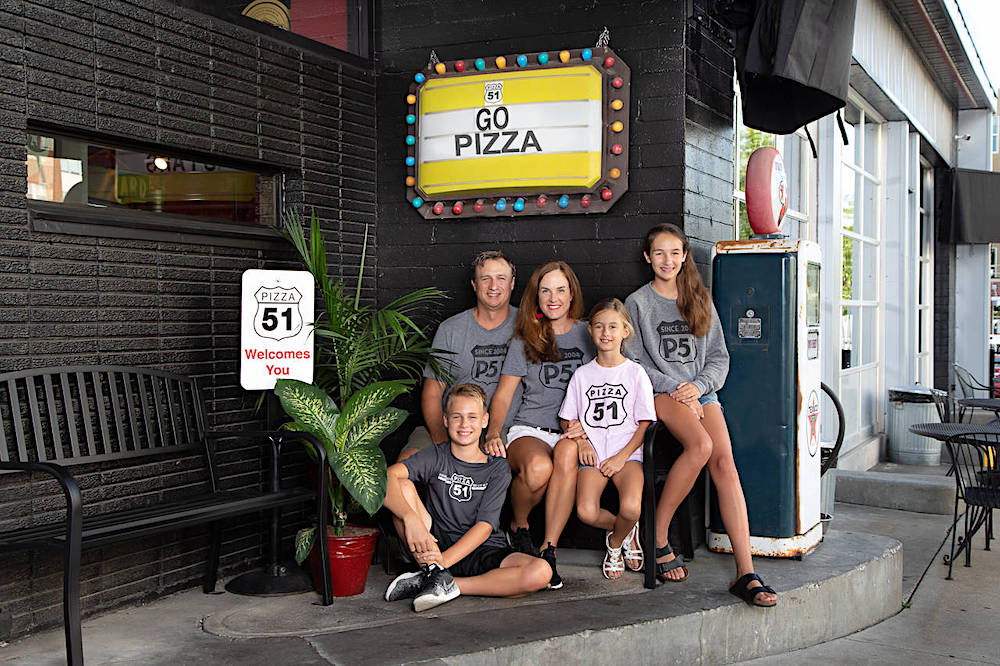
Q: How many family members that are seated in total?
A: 5